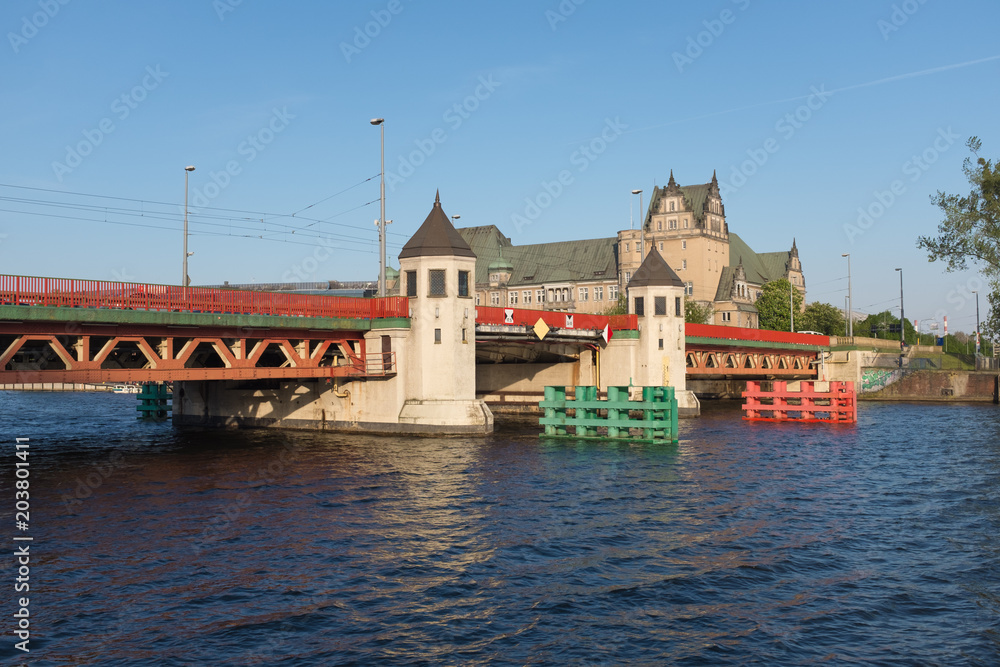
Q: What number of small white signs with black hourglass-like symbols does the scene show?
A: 2